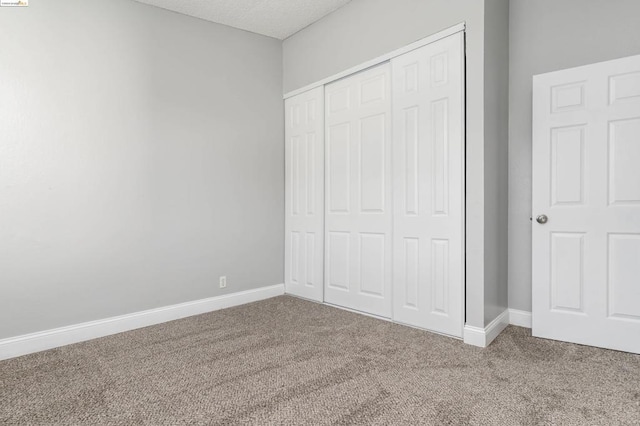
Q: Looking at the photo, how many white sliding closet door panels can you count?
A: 3